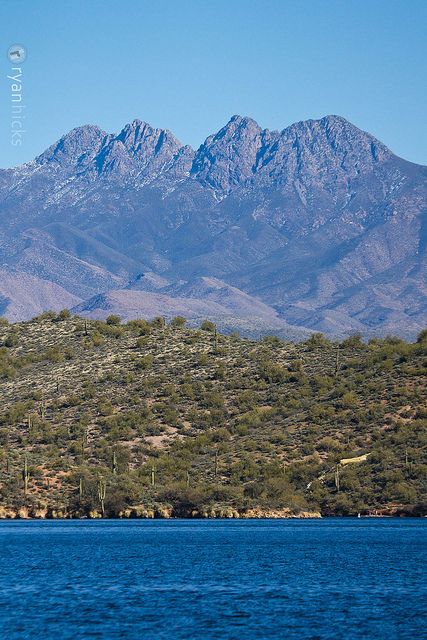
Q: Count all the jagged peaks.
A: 4